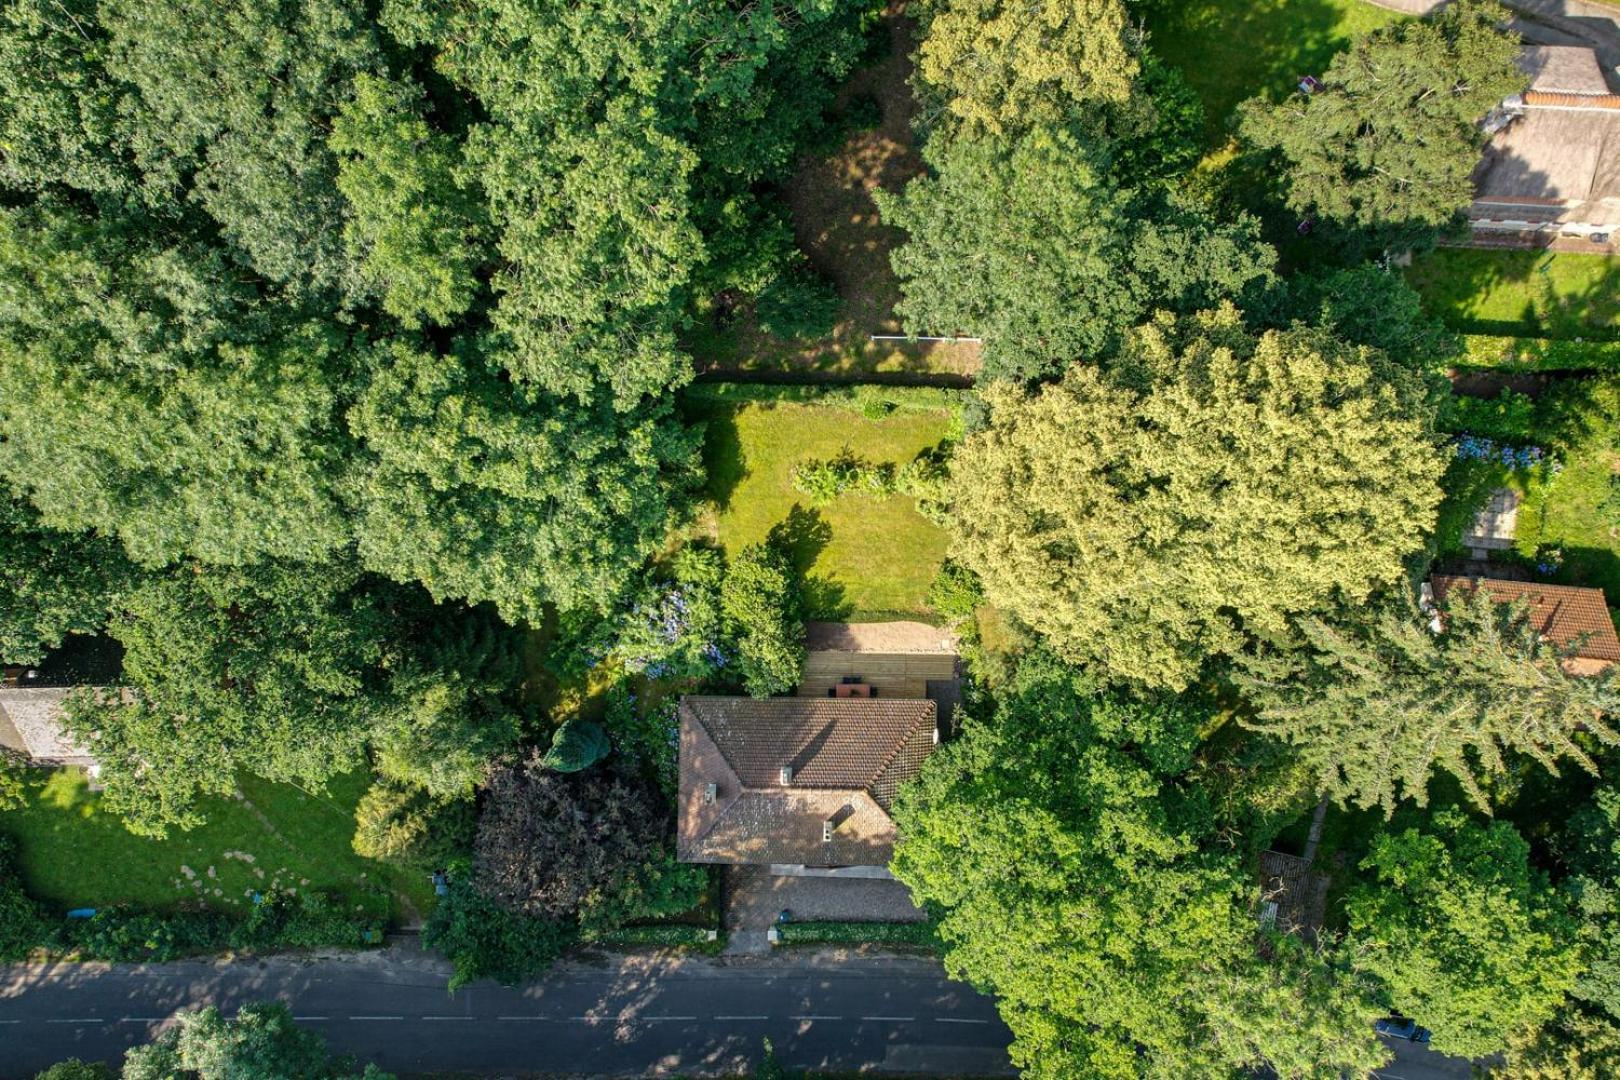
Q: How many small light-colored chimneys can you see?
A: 3